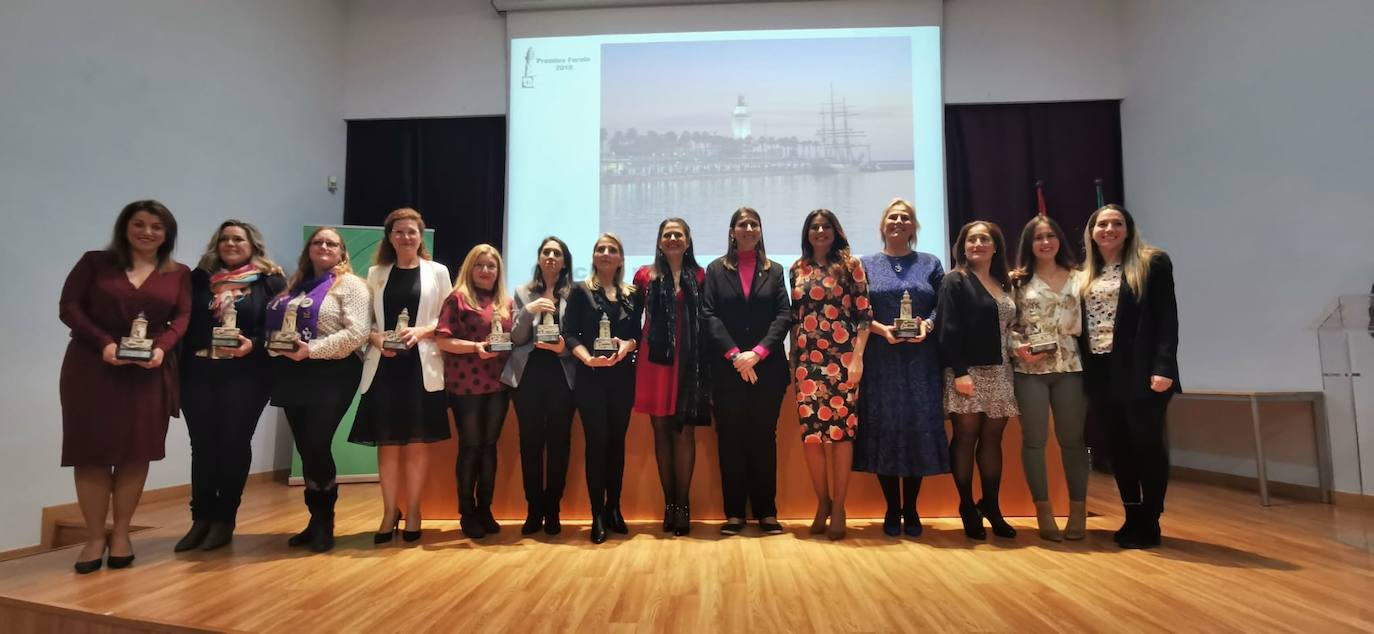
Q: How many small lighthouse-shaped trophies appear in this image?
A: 9